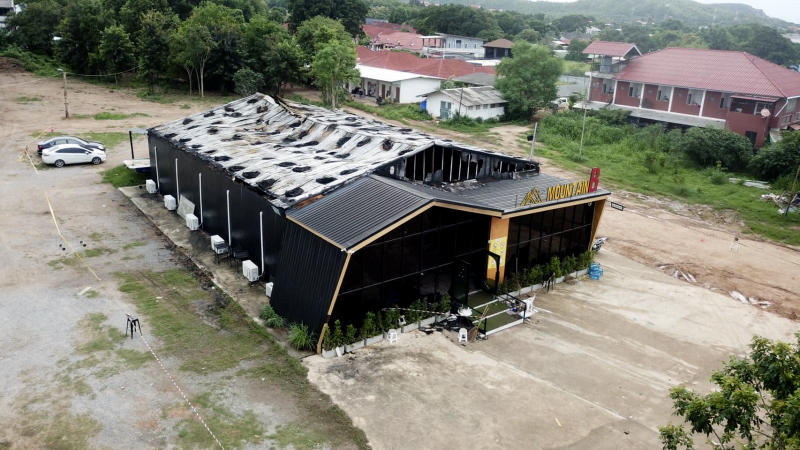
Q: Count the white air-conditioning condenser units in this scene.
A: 6